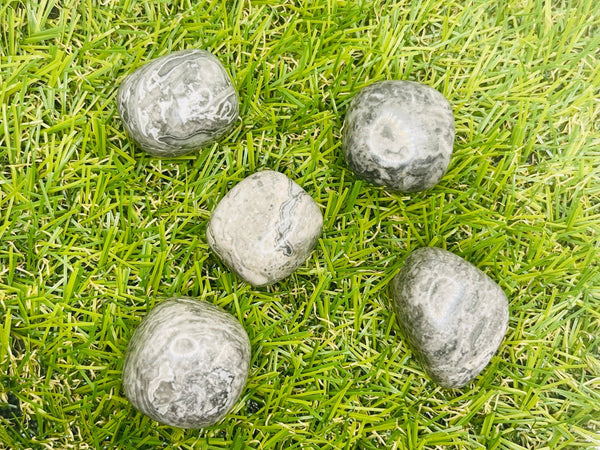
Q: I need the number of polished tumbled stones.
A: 5